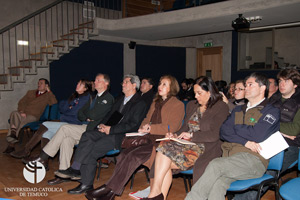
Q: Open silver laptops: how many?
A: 0